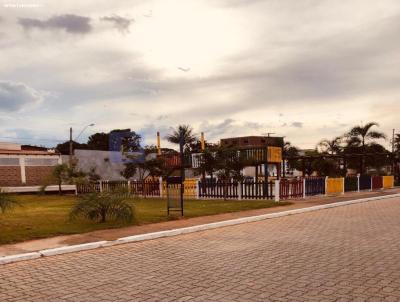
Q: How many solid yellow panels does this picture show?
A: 3